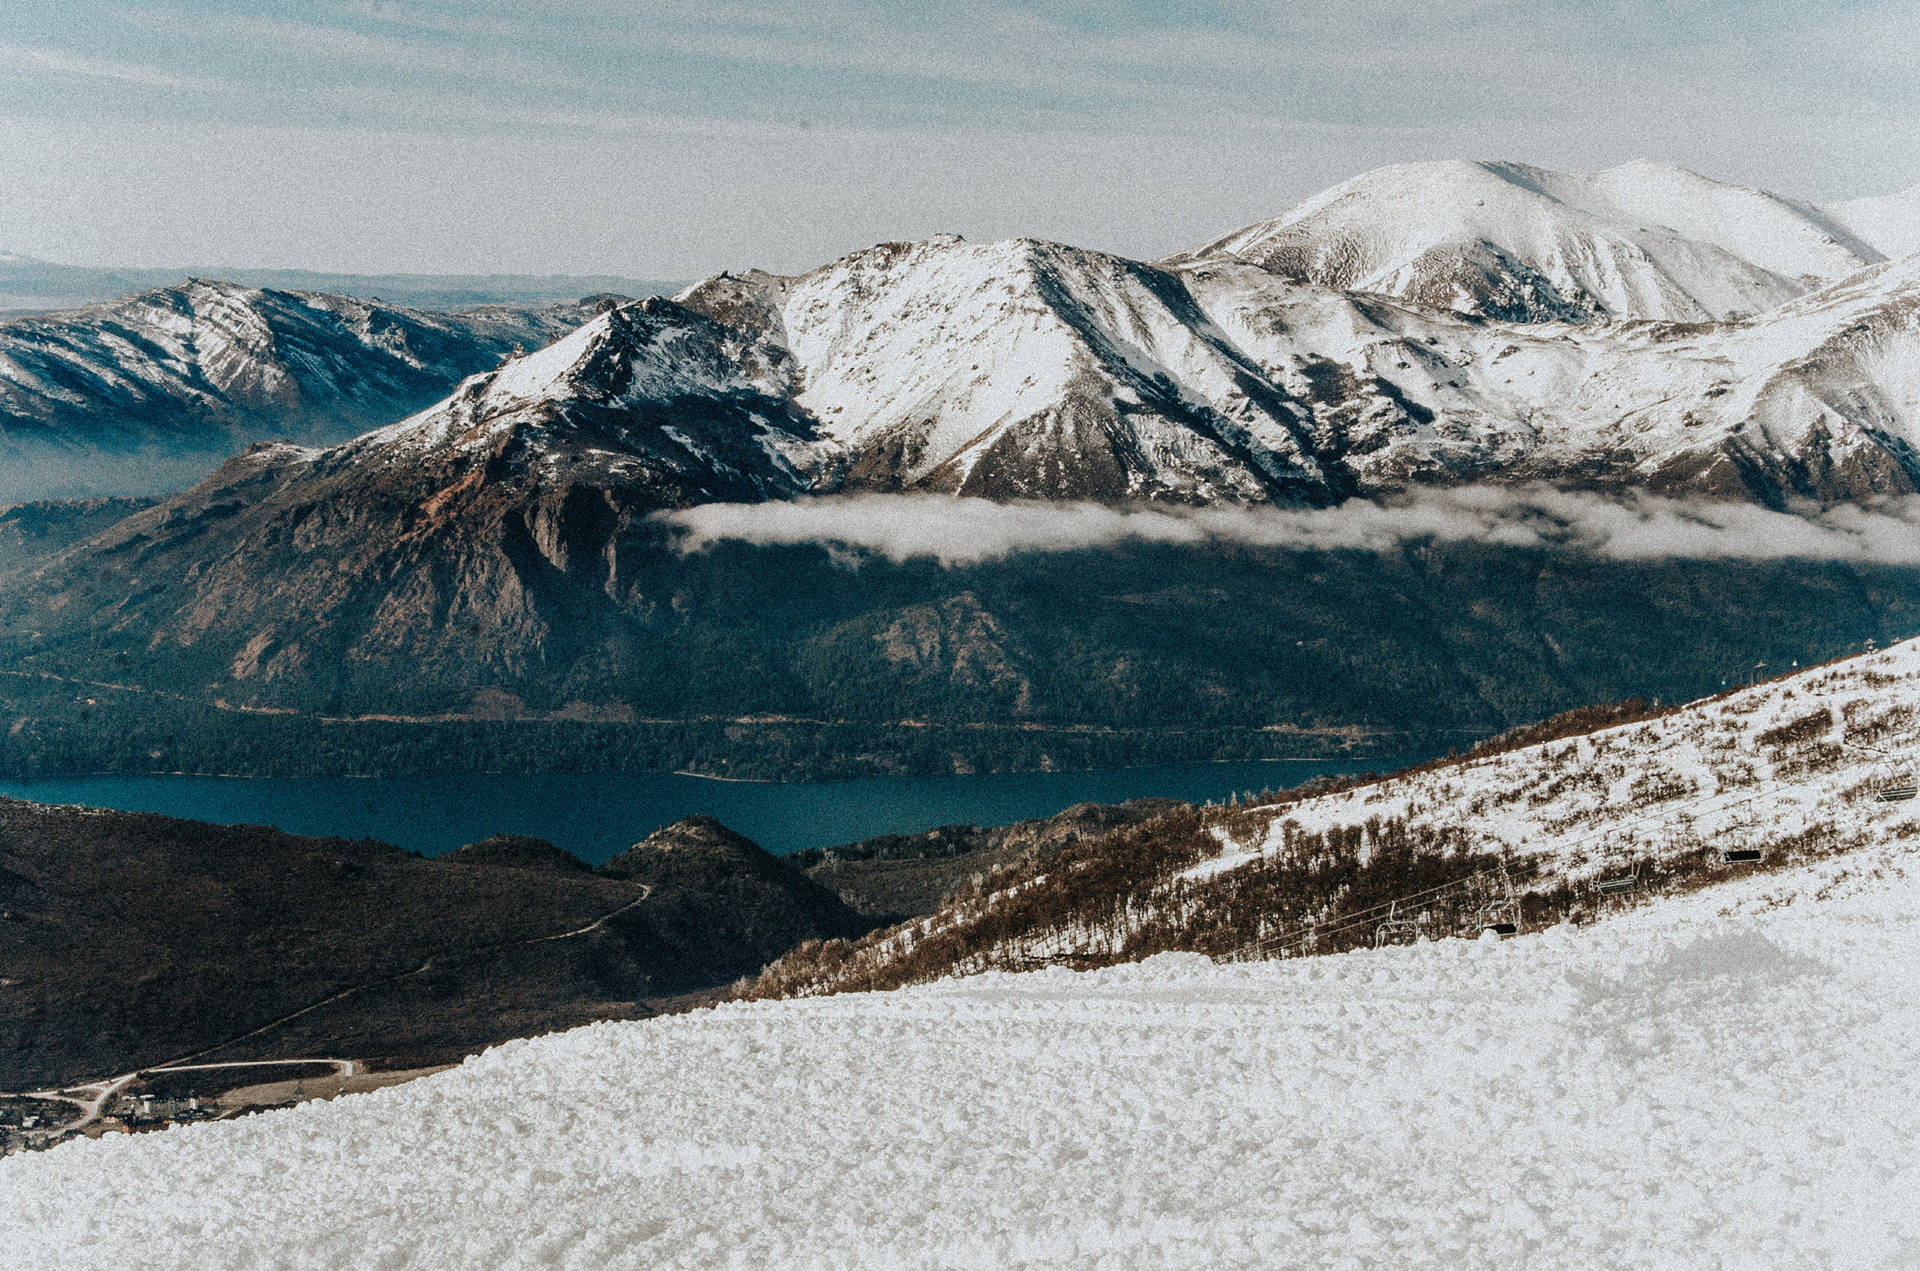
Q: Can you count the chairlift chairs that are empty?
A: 5